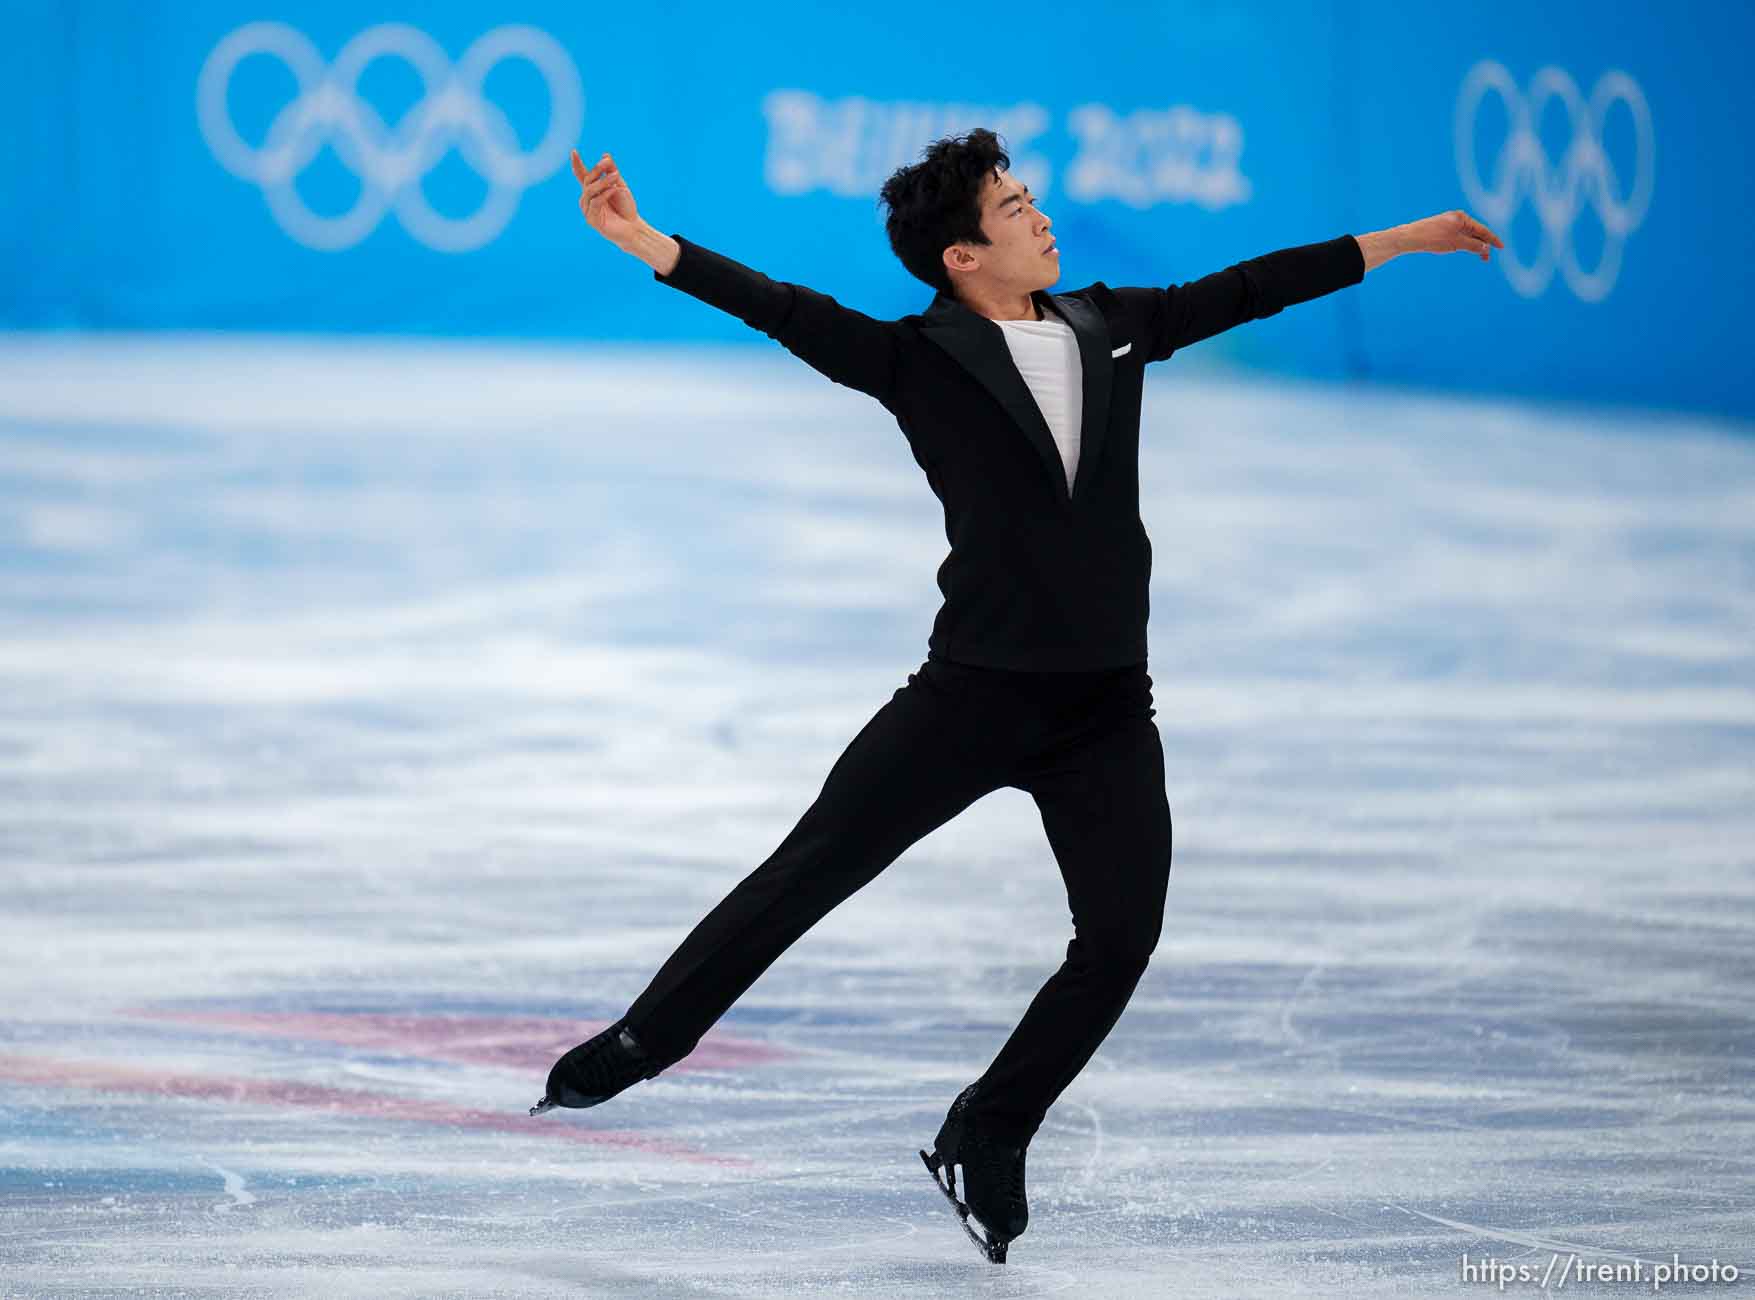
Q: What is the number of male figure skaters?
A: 1